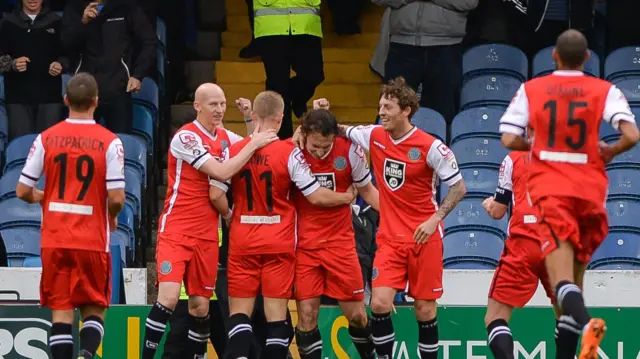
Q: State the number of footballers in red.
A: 7